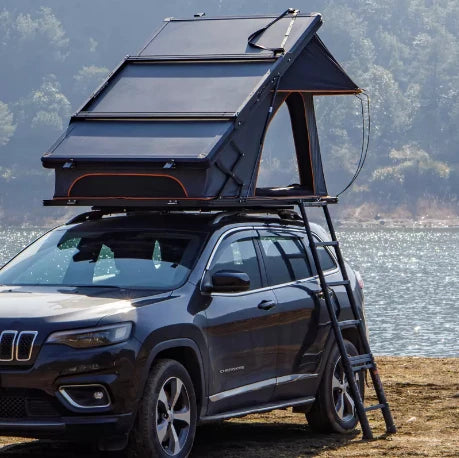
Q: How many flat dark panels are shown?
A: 3